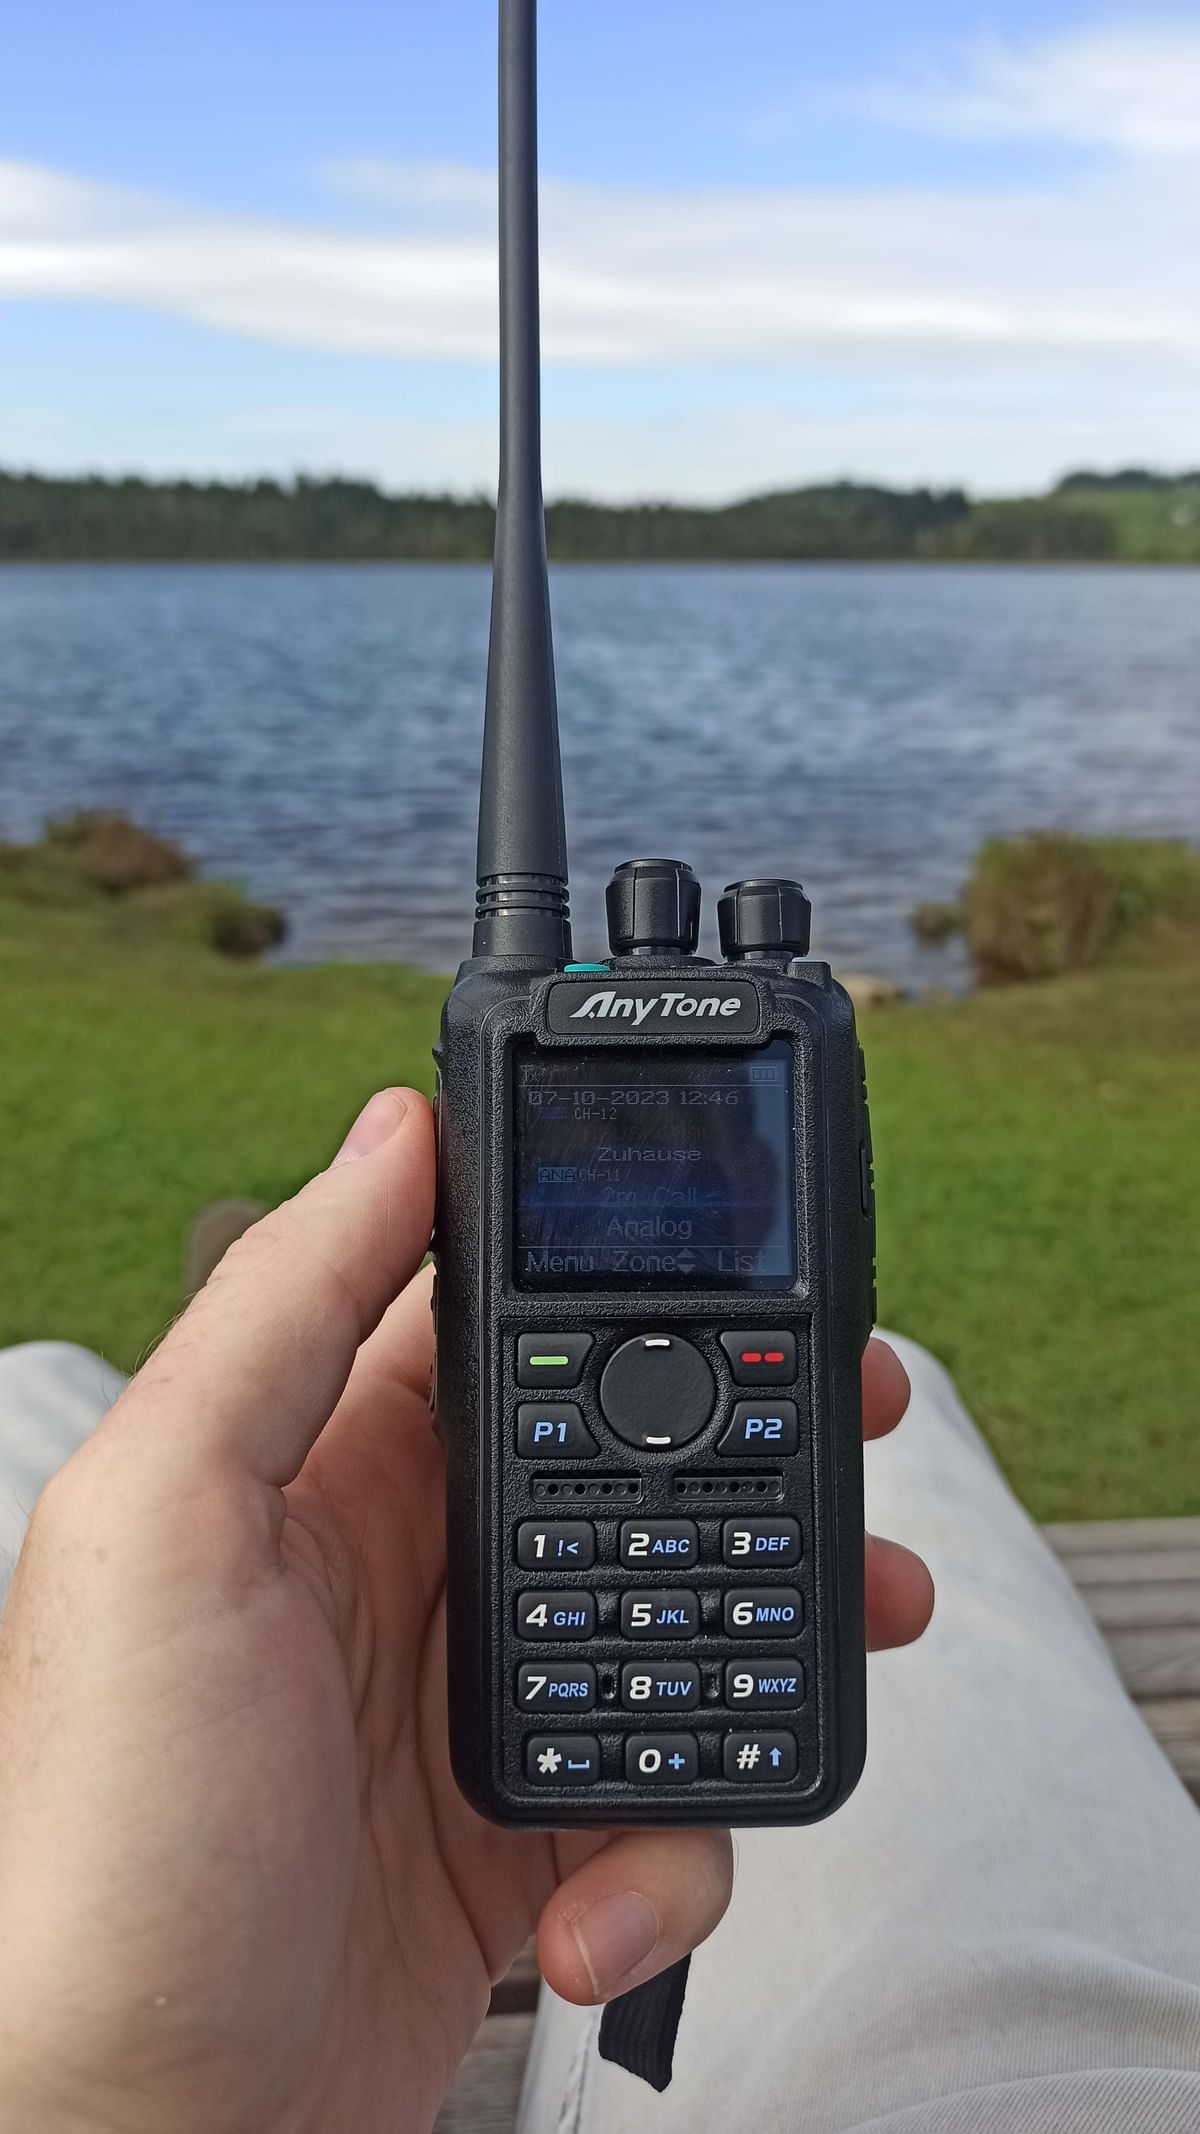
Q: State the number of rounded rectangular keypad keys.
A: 12